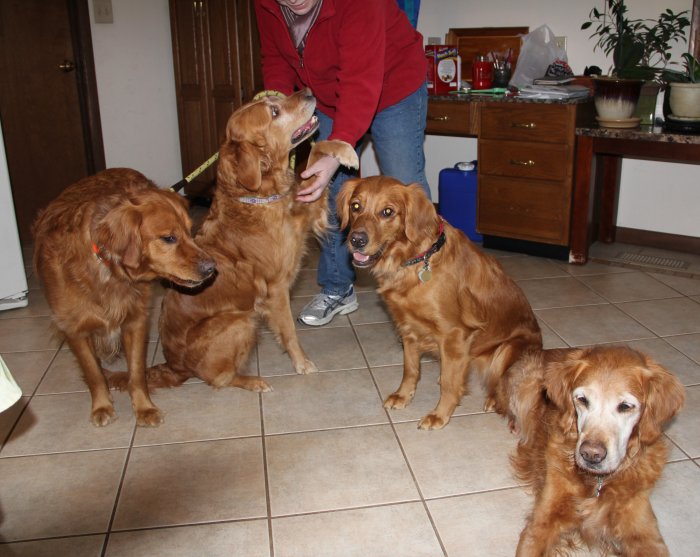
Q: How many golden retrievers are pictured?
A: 4